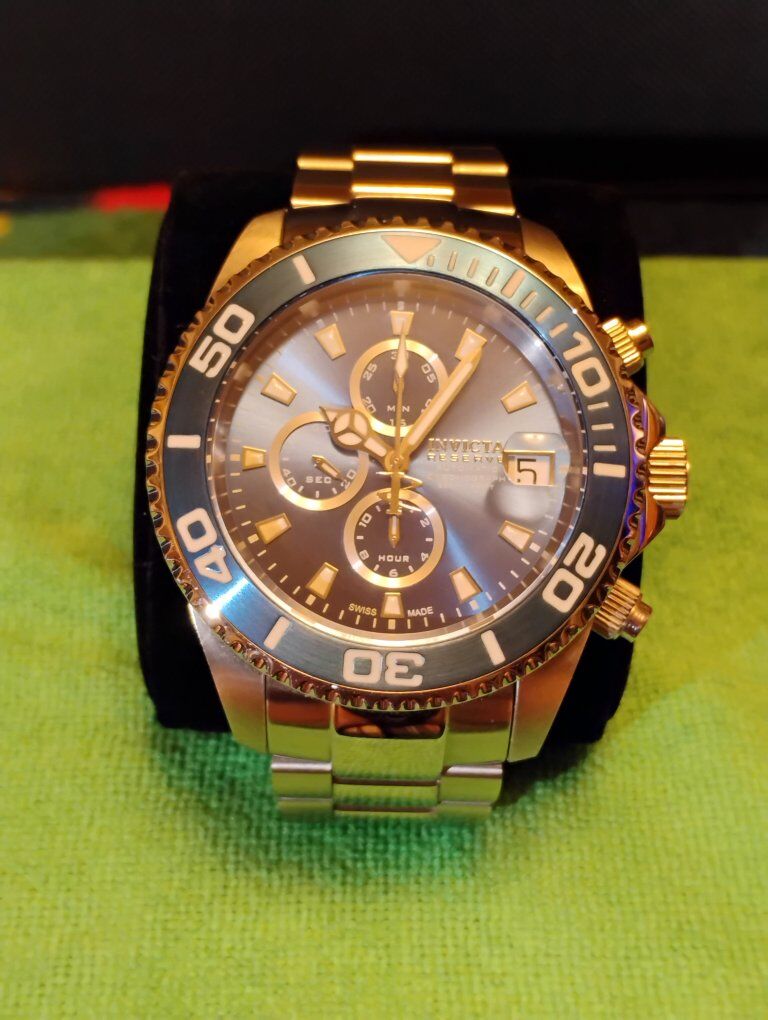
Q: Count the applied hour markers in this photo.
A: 11